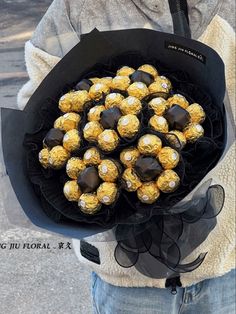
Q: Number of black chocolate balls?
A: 7